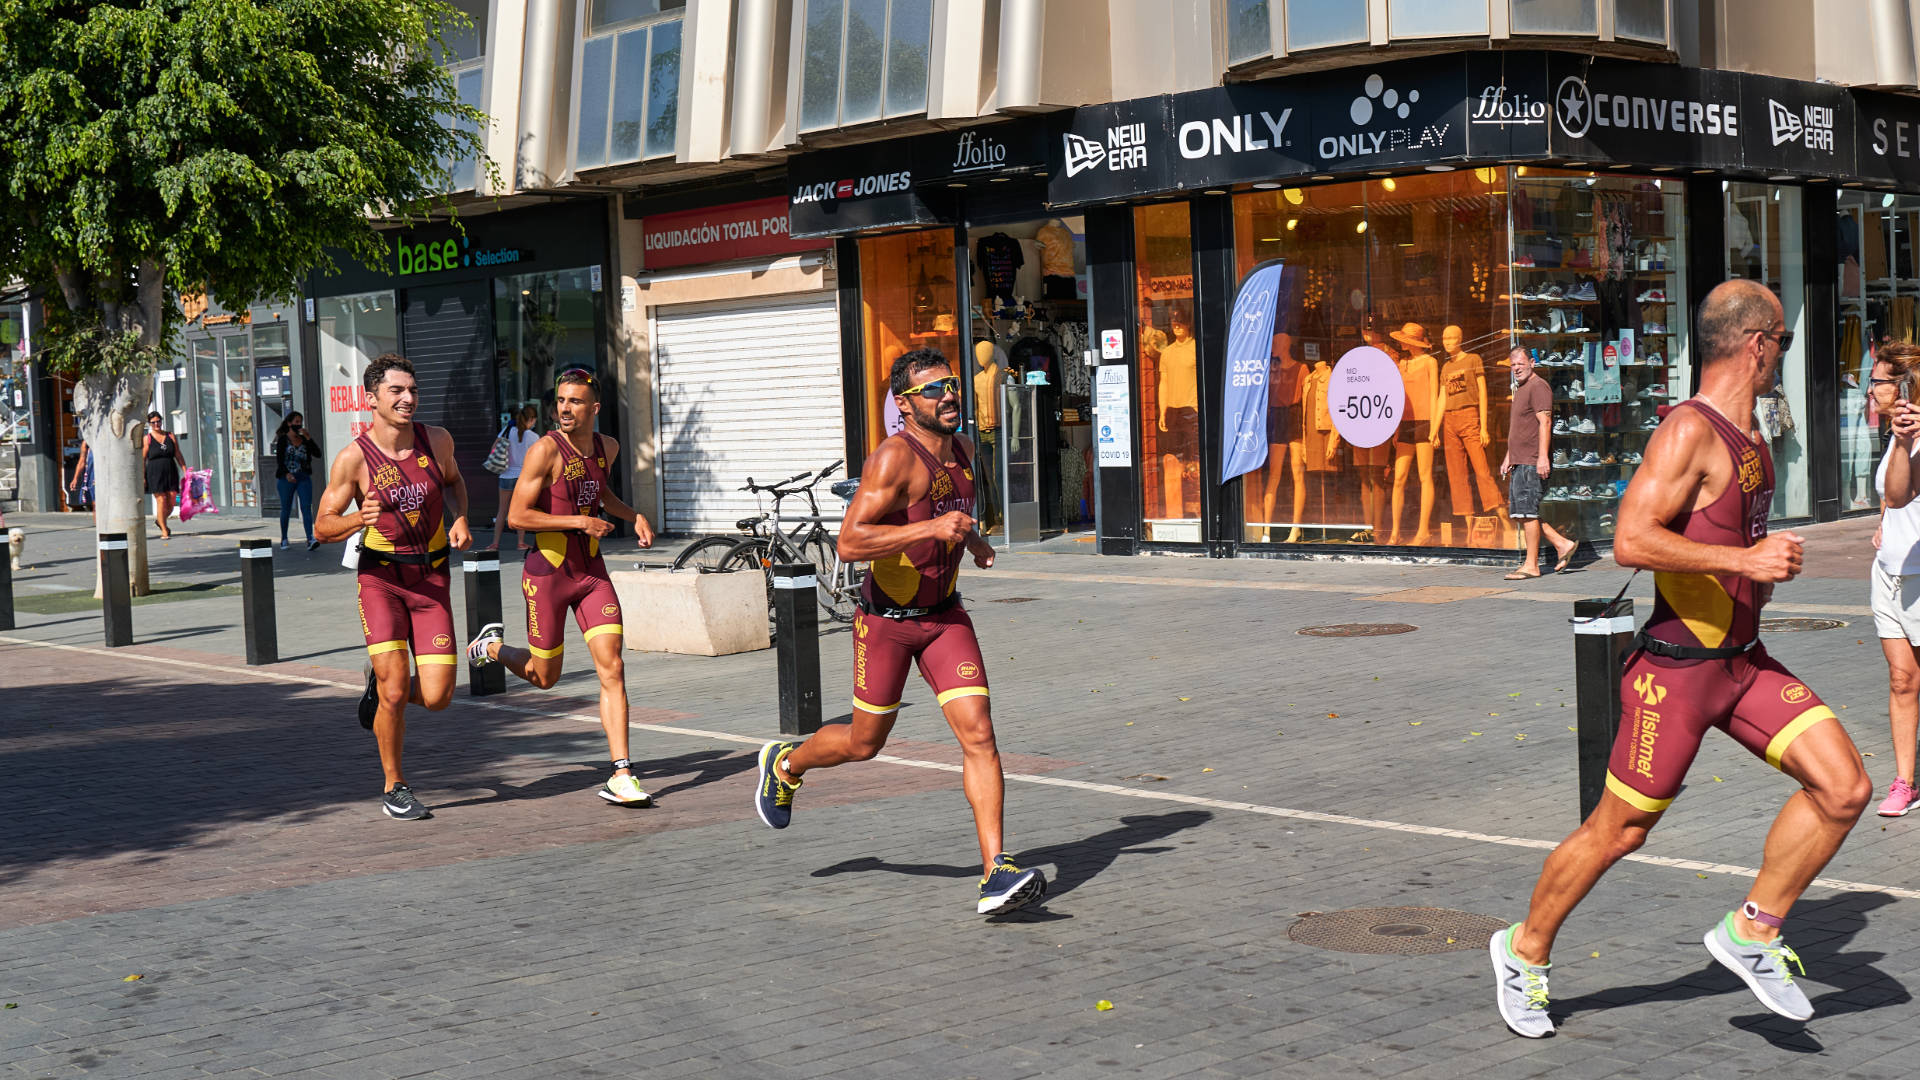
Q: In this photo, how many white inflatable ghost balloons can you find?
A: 0